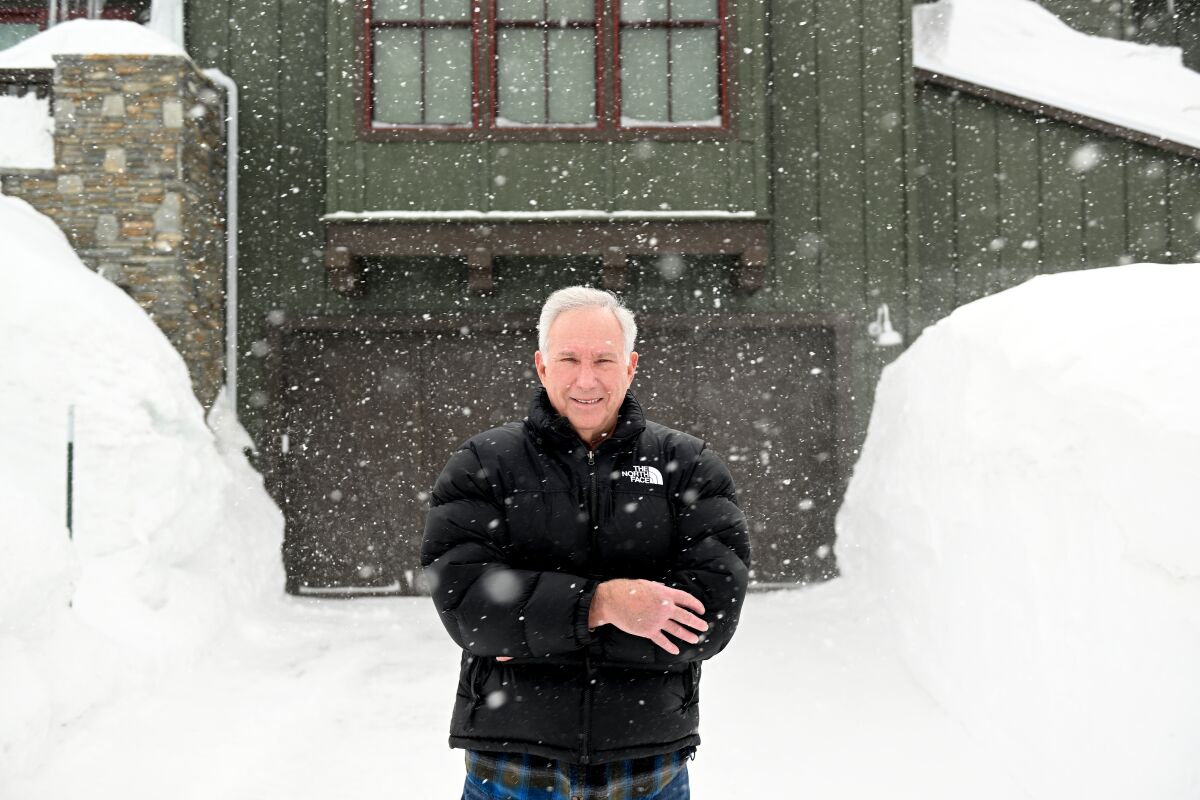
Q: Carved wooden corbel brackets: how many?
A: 4